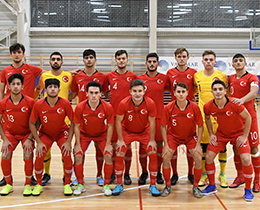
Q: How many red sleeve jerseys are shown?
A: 12